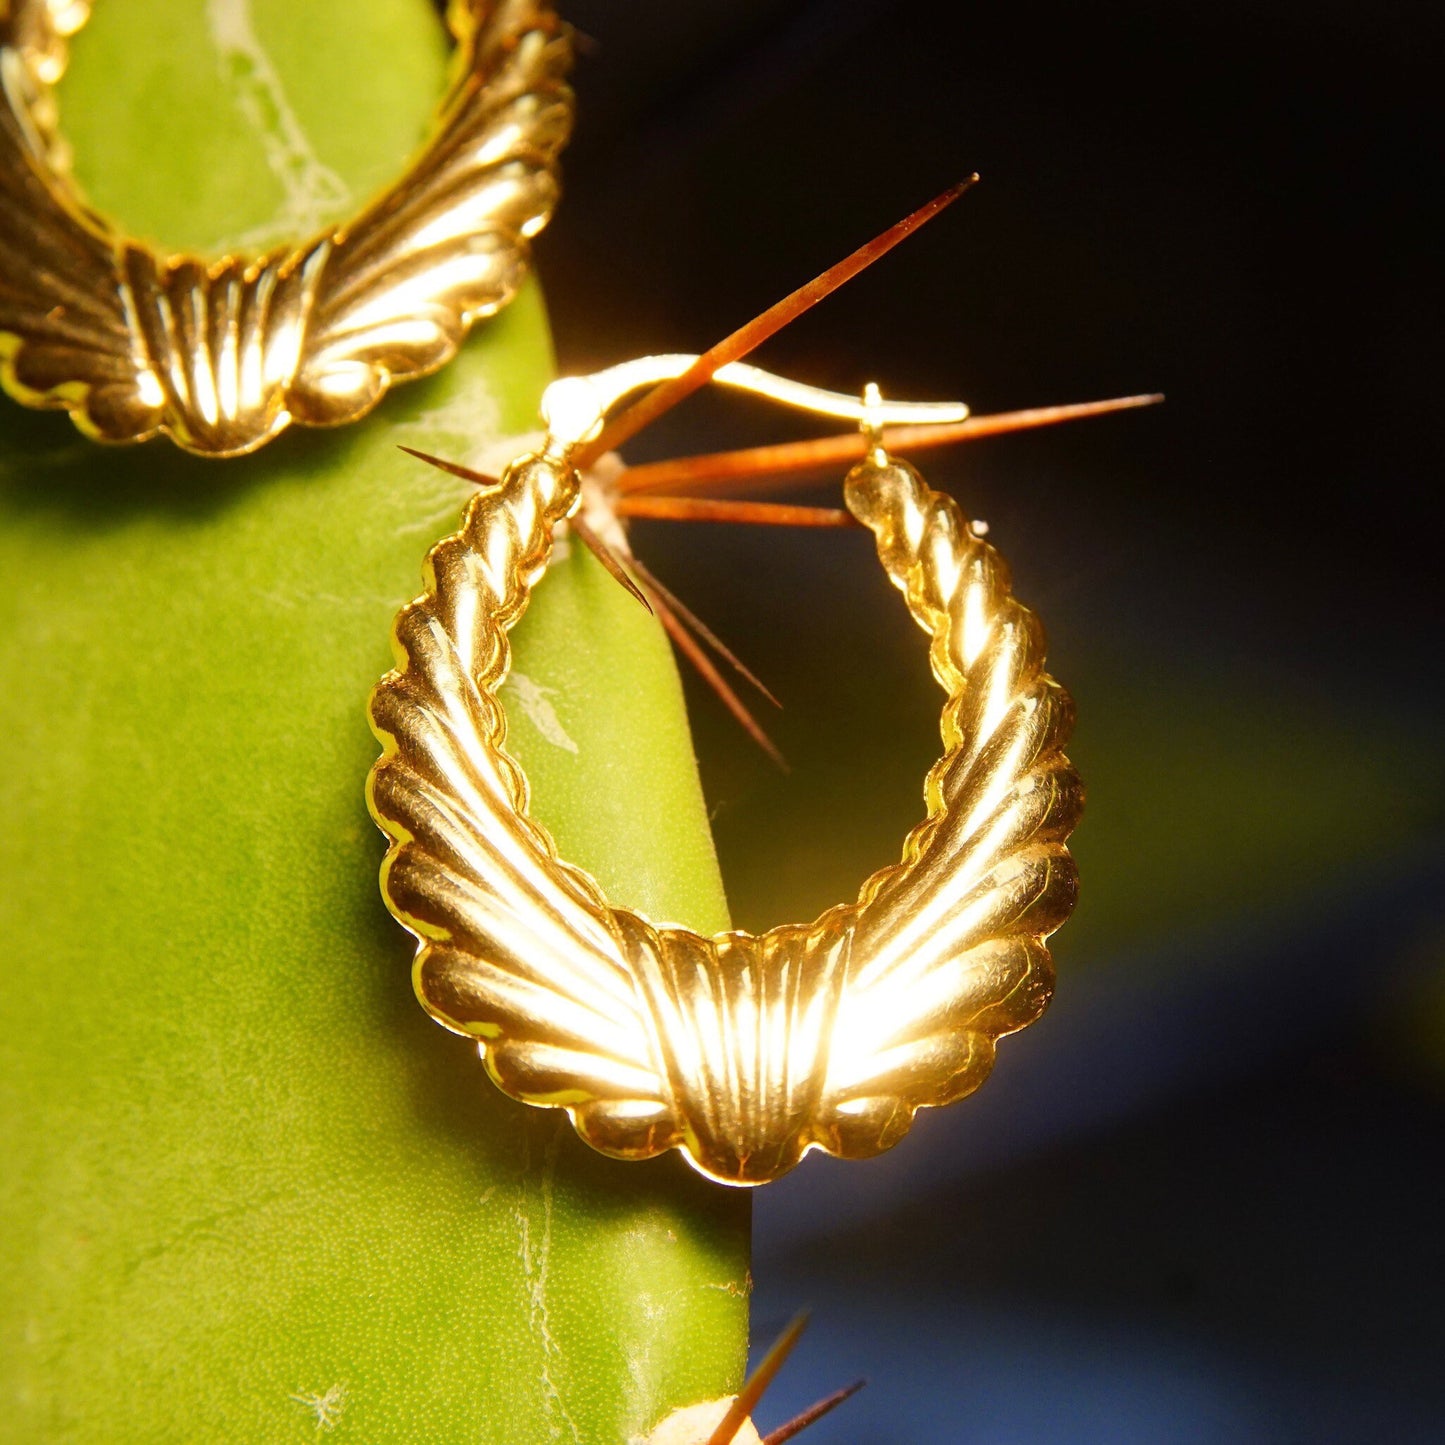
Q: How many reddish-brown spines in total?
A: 9